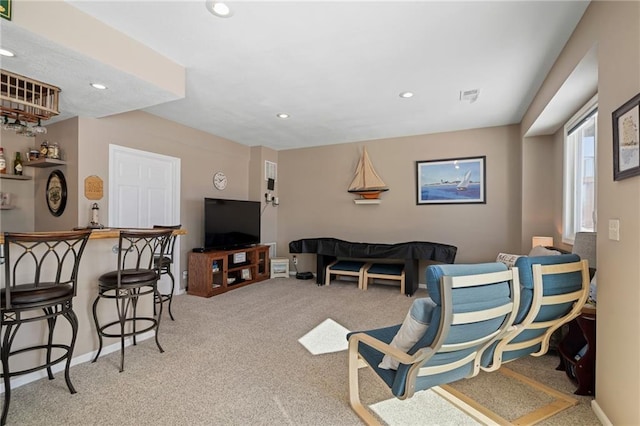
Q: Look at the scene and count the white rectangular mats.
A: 2